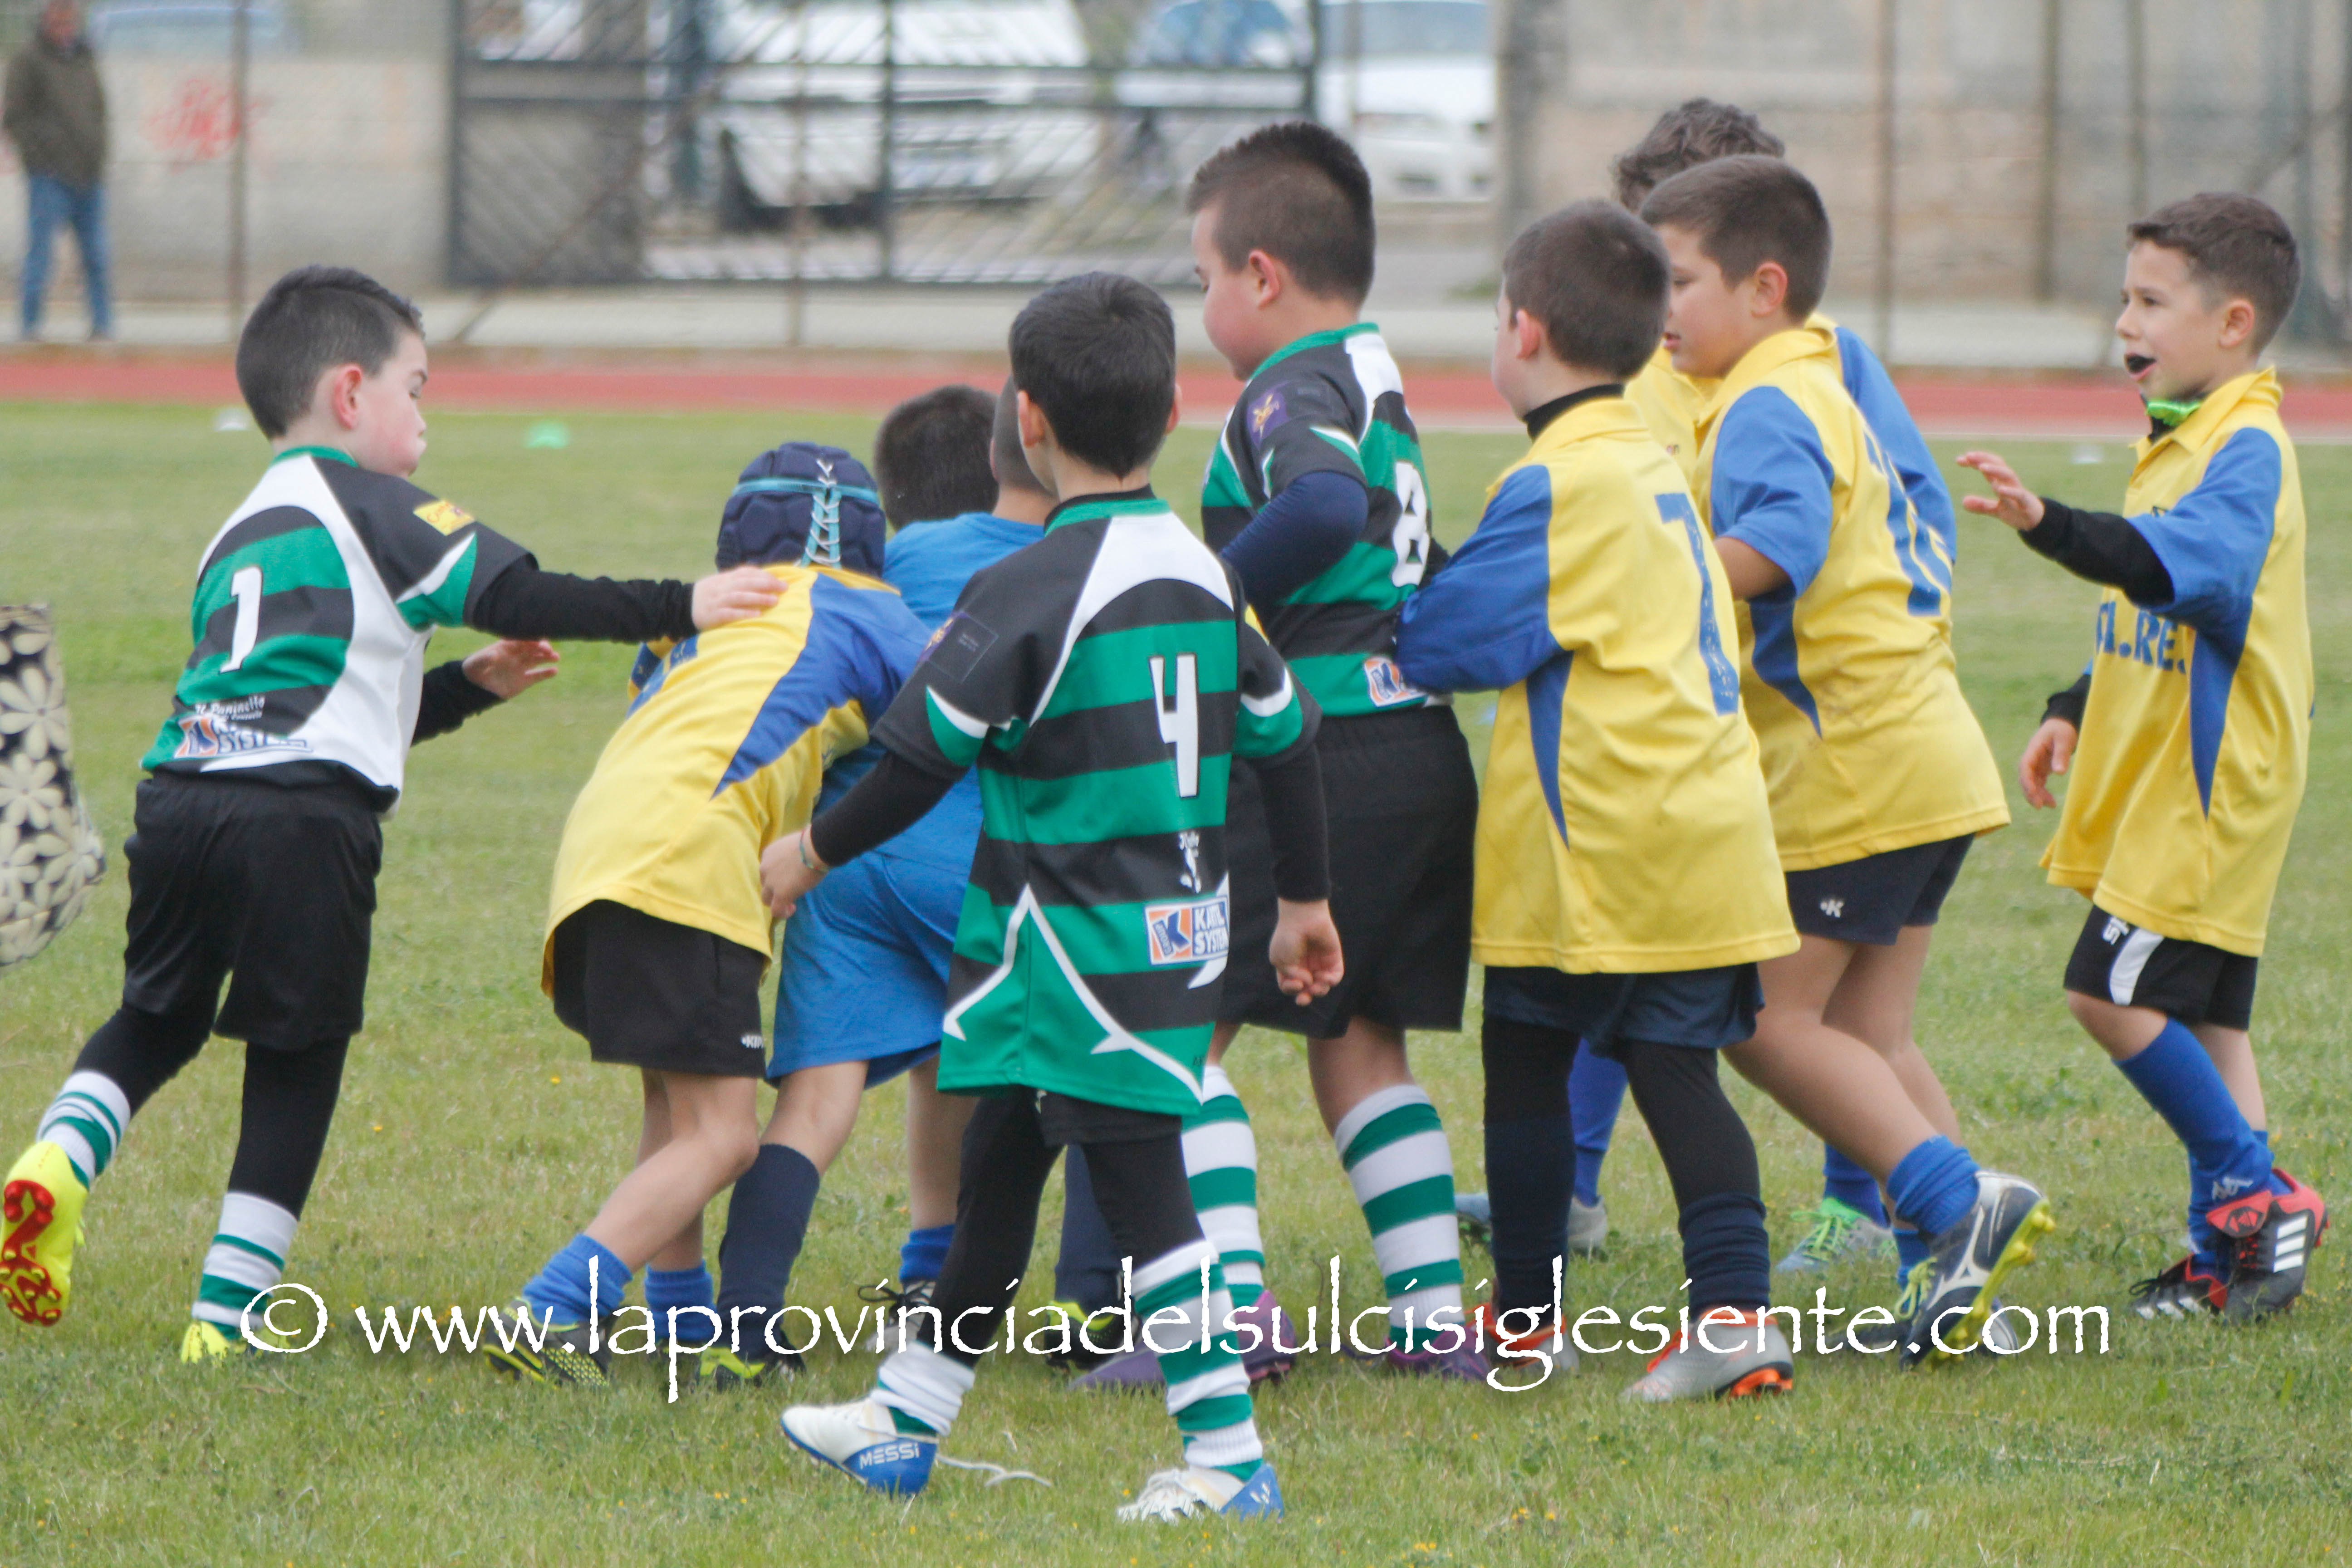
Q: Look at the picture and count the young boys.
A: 10